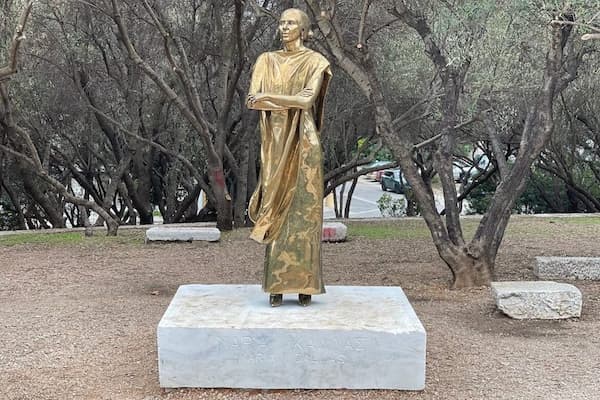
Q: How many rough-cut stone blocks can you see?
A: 4